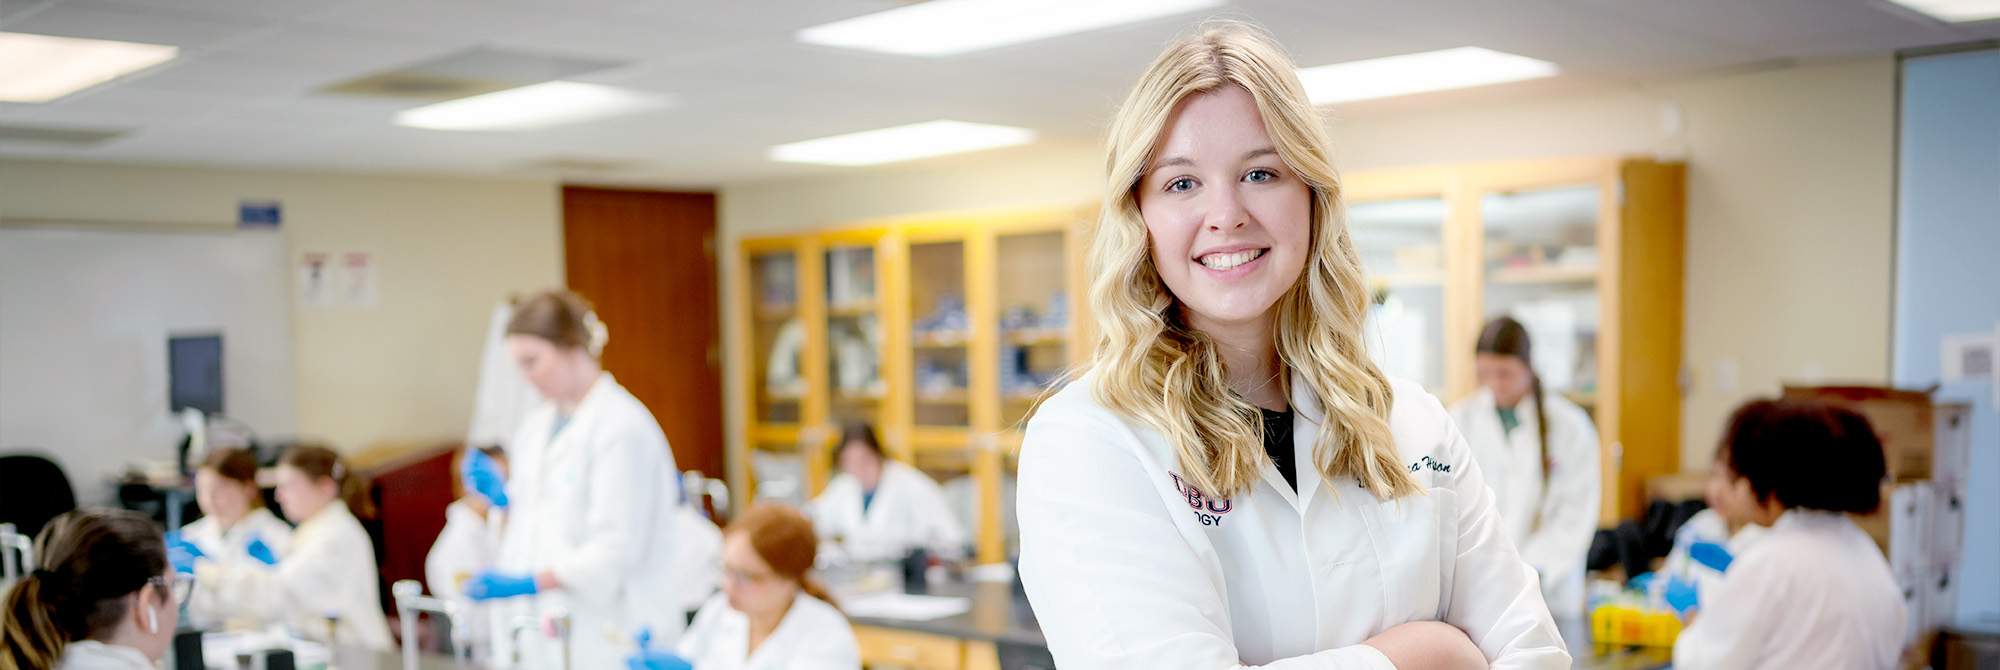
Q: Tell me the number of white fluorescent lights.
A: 6